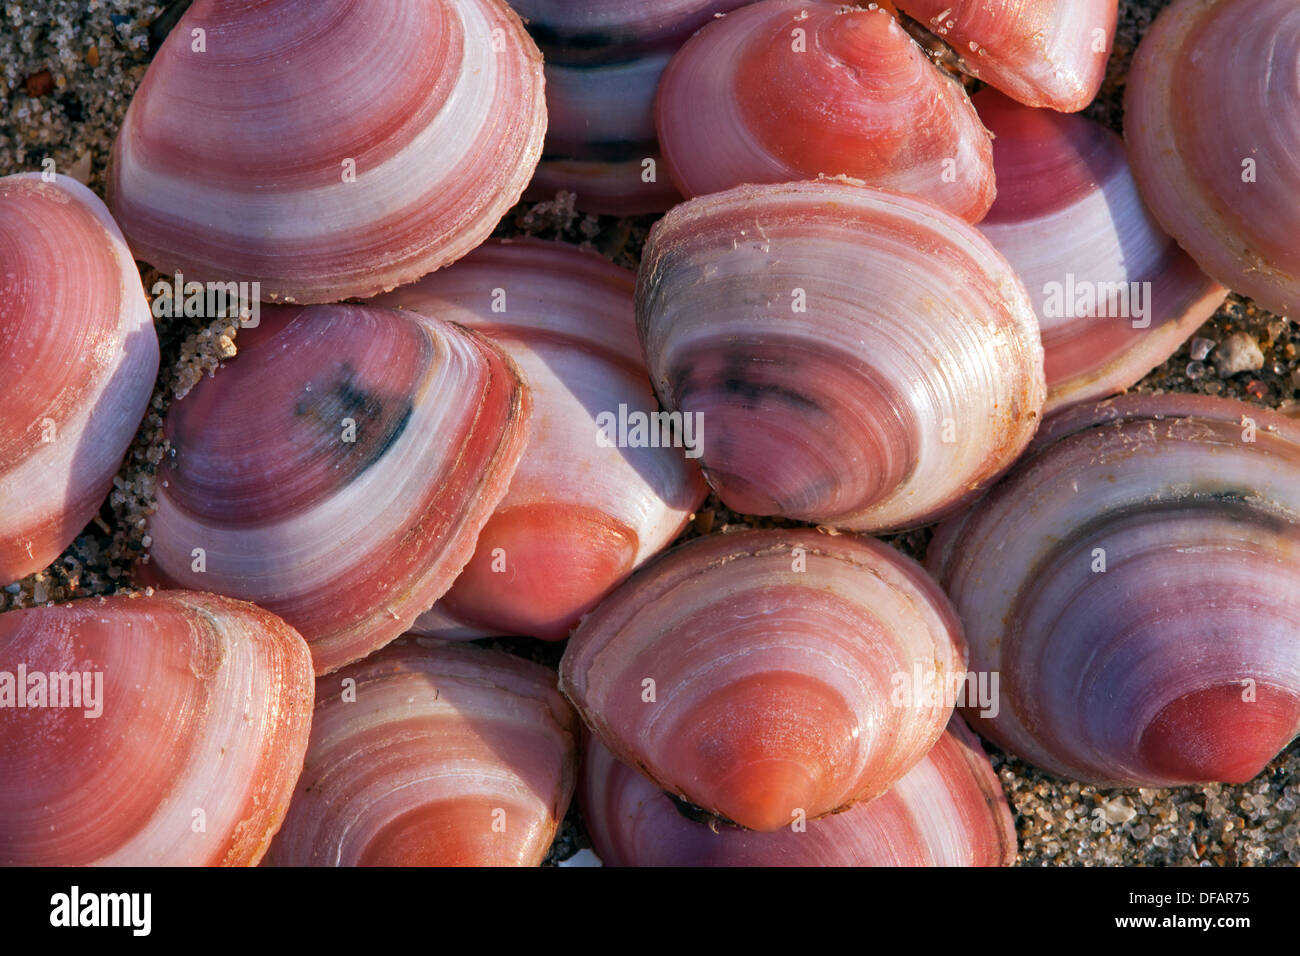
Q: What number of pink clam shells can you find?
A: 15